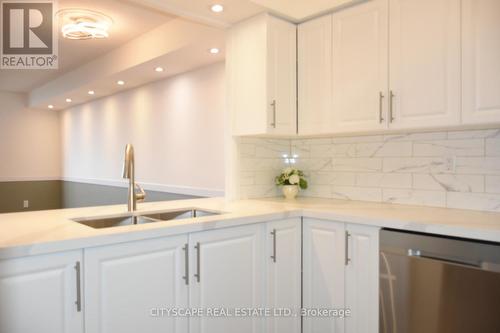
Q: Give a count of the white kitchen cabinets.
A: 11